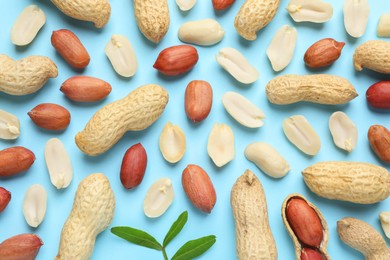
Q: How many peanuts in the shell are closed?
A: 11